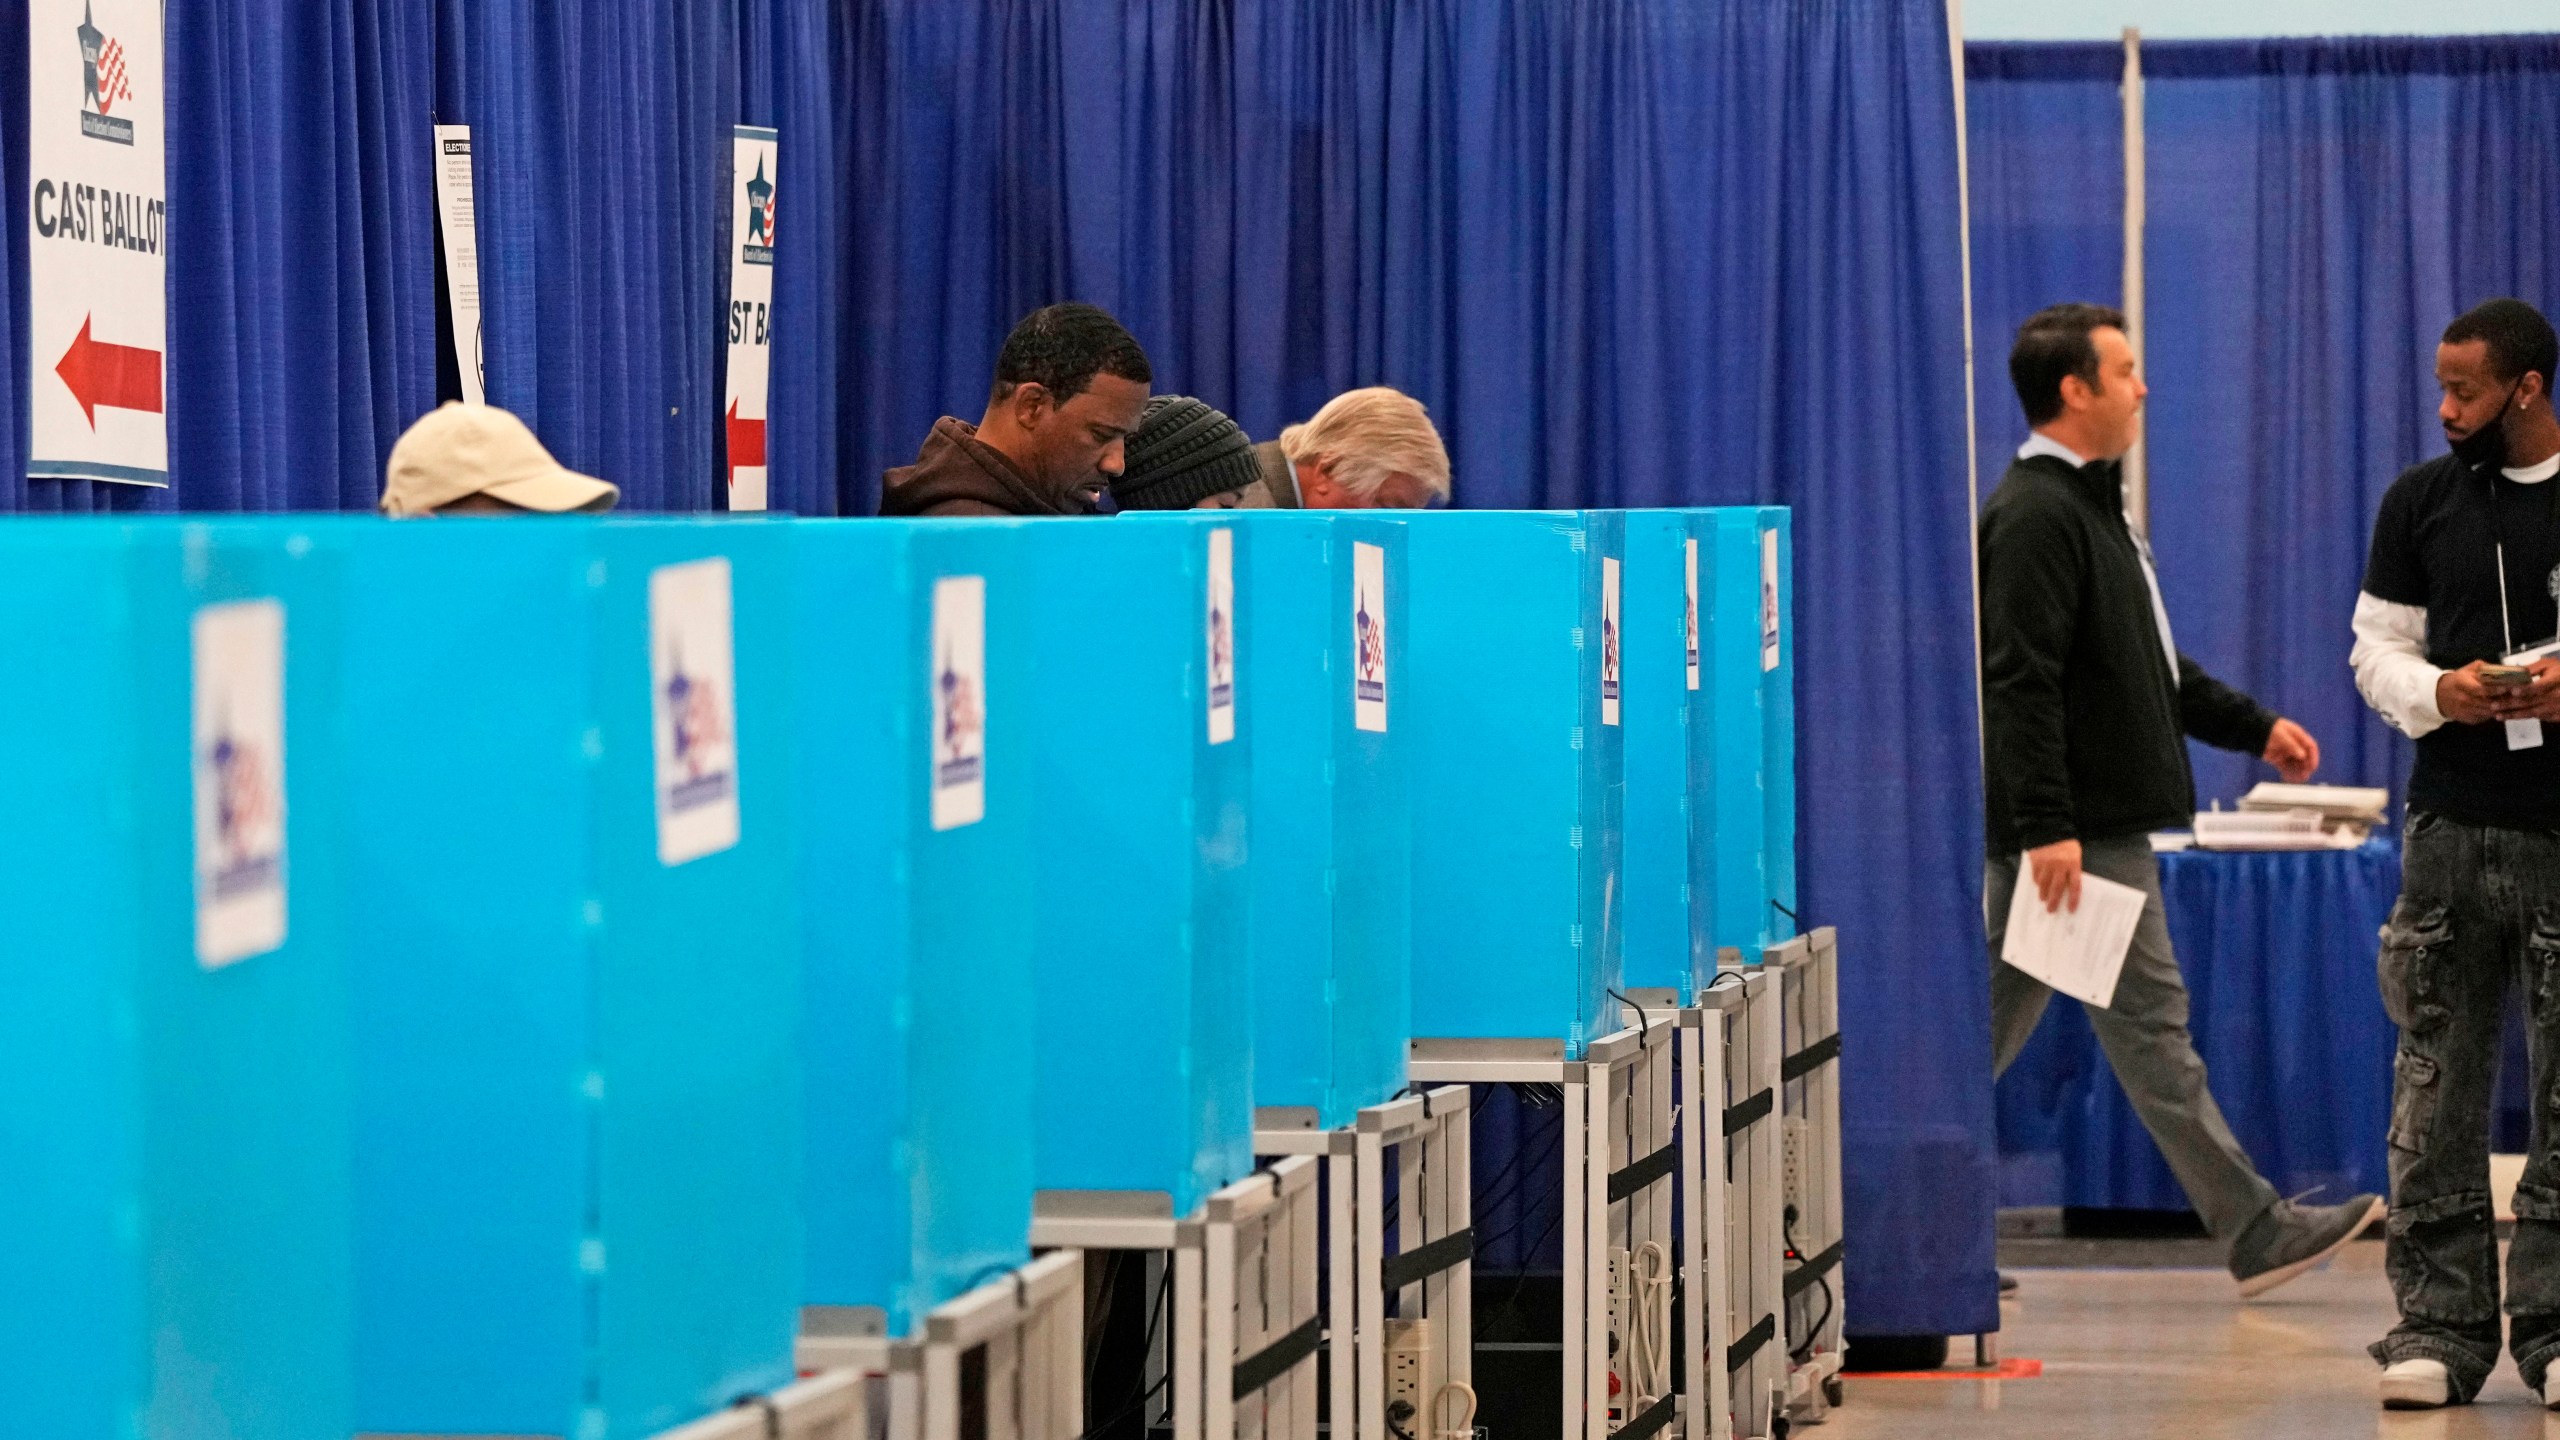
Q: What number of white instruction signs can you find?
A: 3